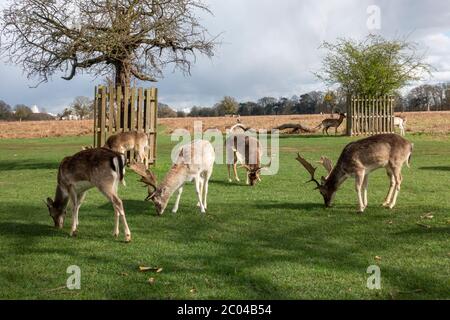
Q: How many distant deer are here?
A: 2